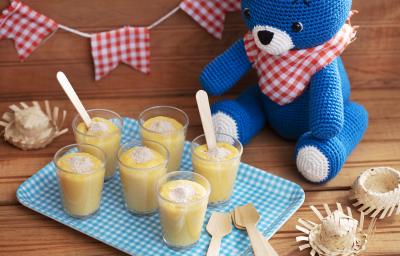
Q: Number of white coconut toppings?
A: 6